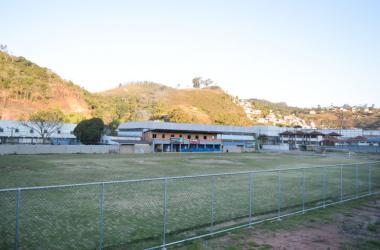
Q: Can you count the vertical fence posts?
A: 11